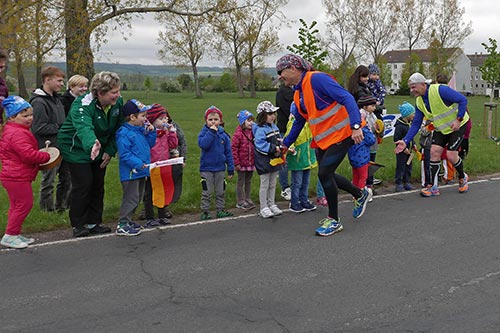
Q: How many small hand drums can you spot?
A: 1